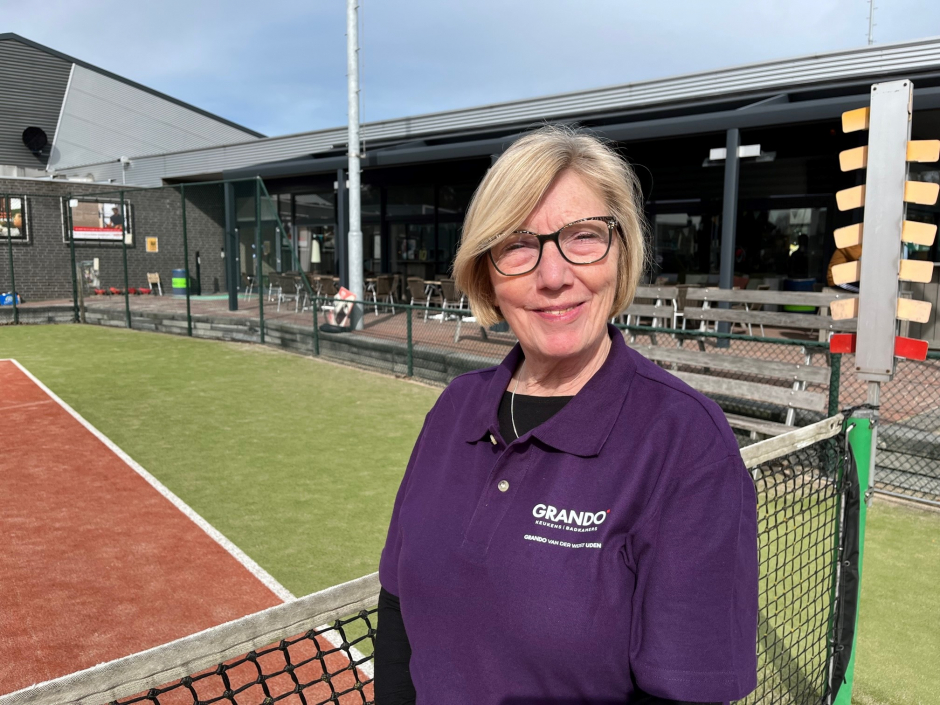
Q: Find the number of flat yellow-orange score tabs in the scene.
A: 11